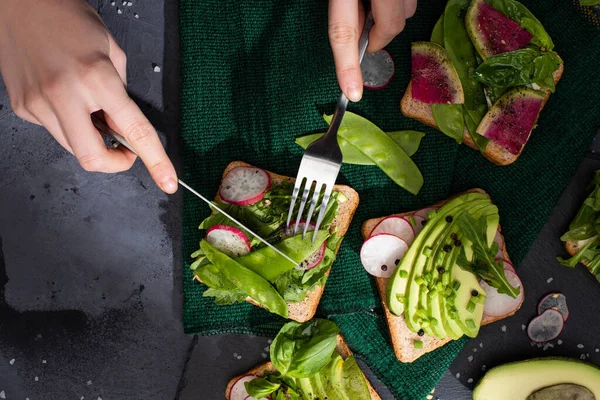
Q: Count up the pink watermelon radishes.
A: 3